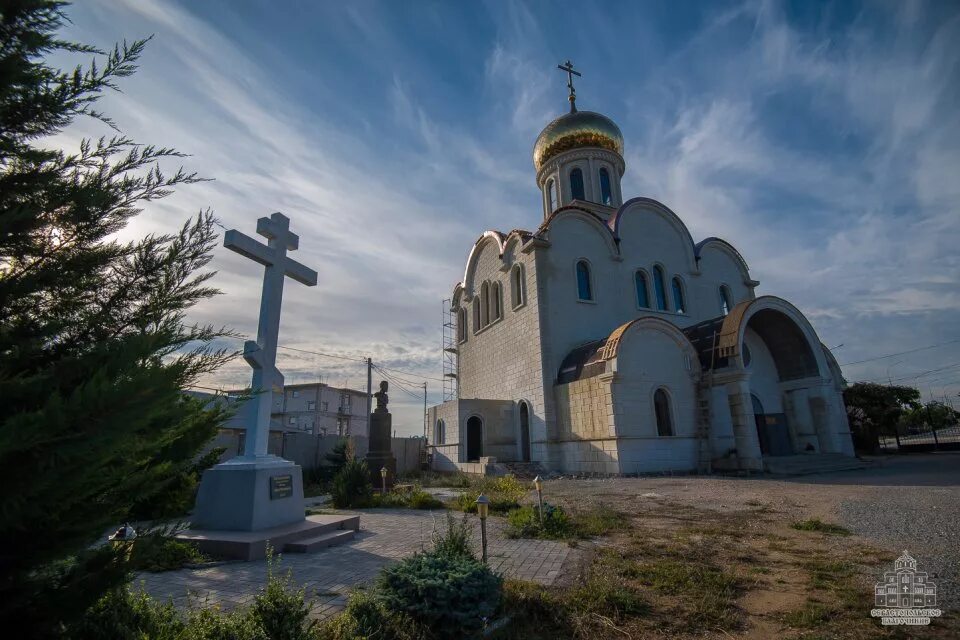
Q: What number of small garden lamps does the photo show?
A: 4